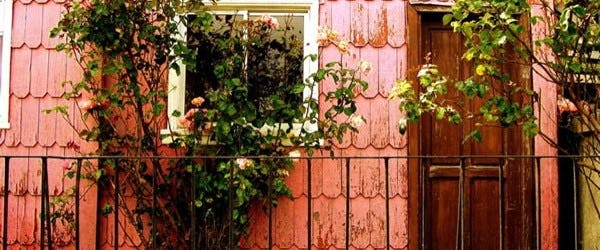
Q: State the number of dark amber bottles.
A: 0